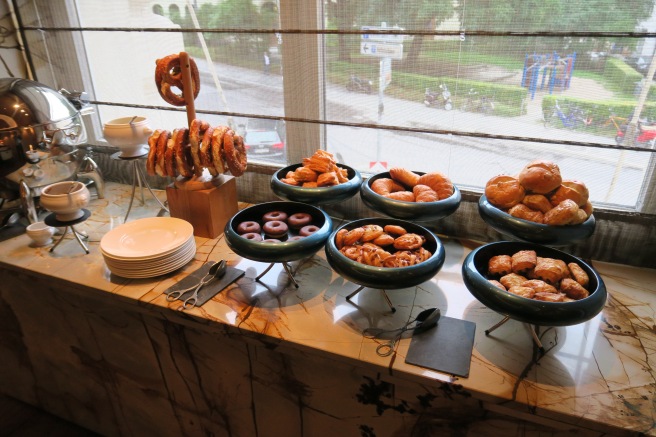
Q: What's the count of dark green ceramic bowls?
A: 6